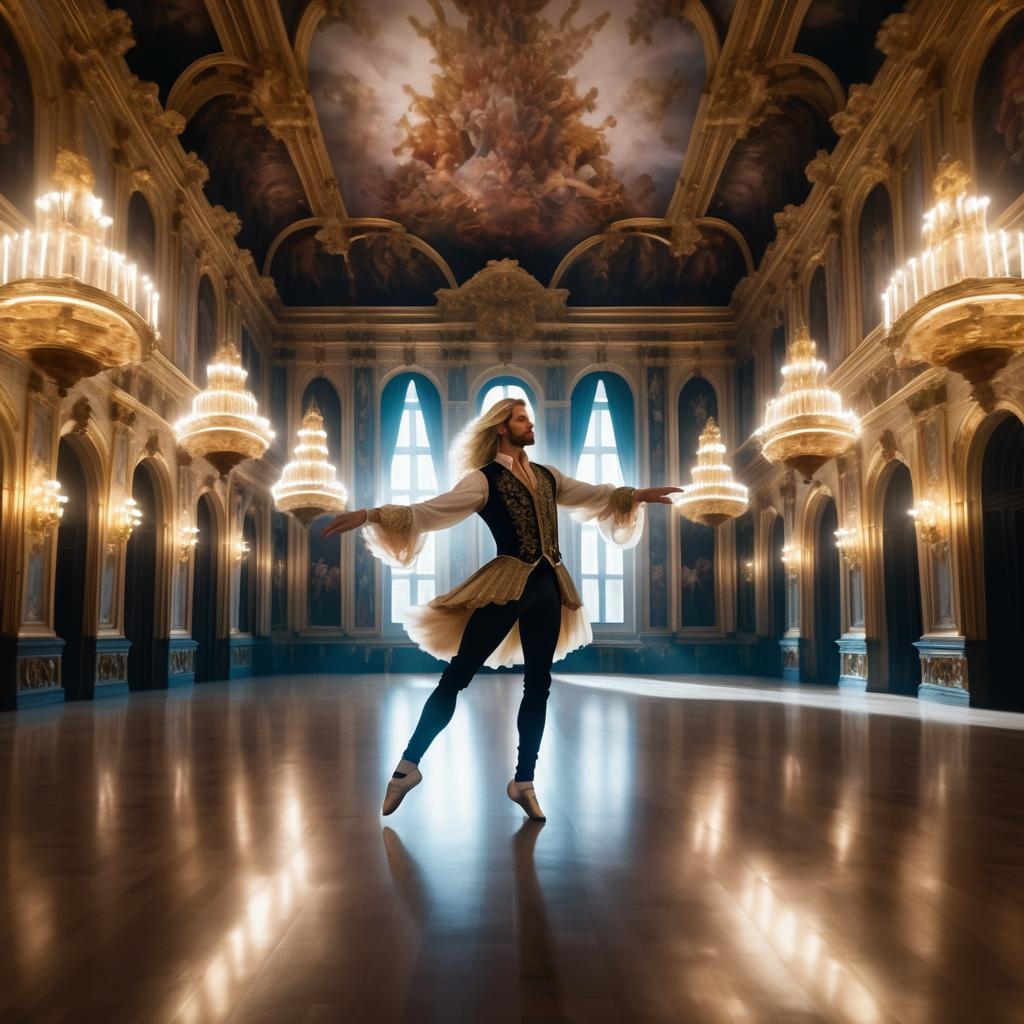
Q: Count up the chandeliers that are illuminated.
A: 6